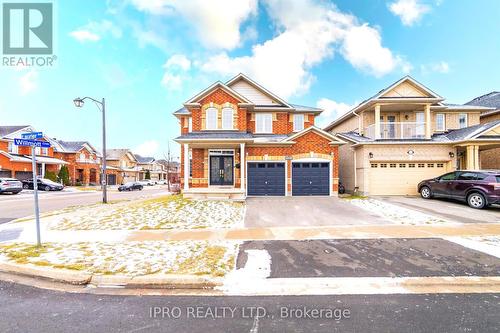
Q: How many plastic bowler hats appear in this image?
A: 0